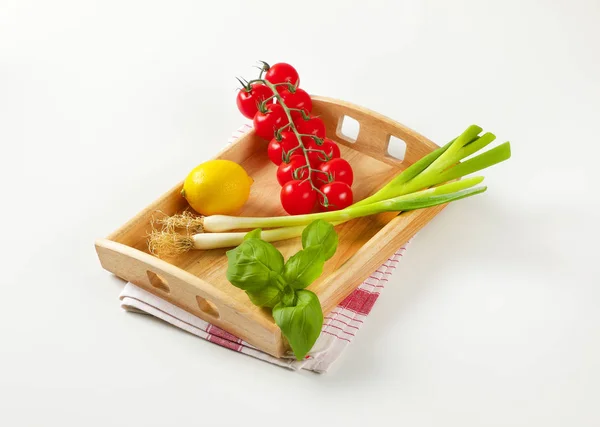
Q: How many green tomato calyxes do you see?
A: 12